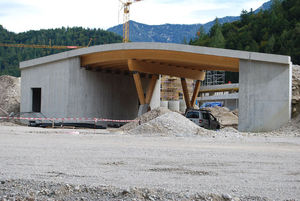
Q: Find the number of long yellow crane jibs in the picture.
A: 1